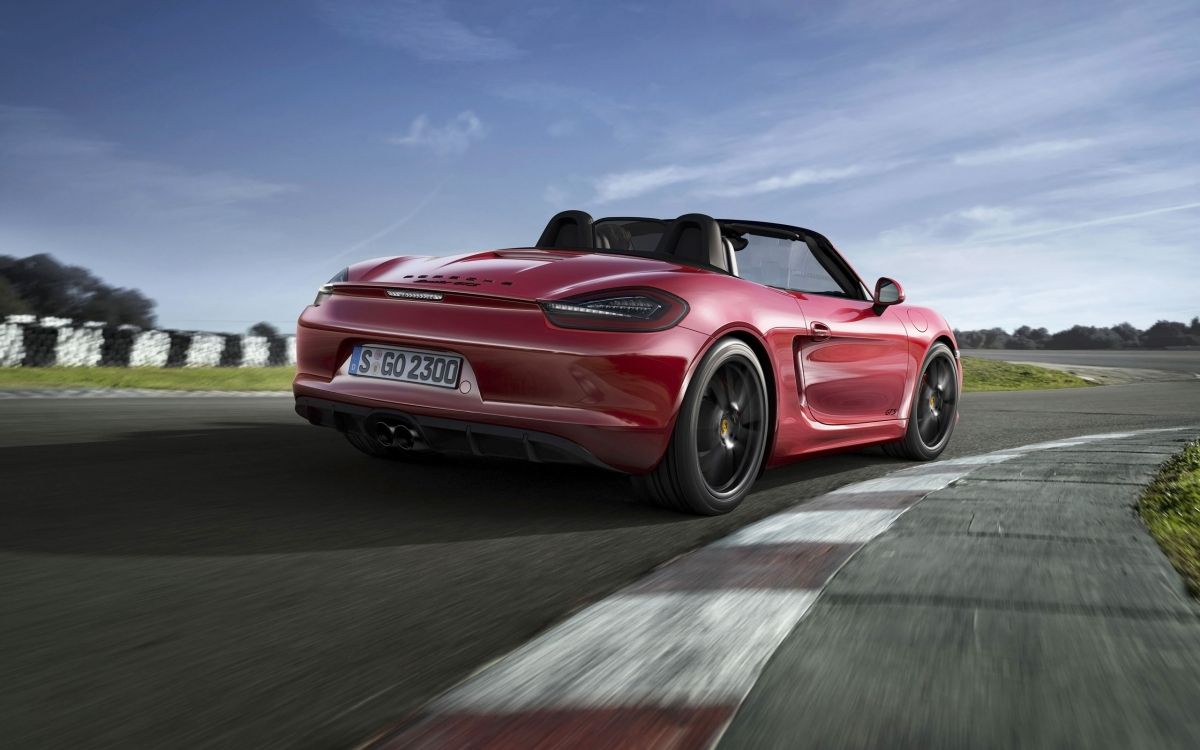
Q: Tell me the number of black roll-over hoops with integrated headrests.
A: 2